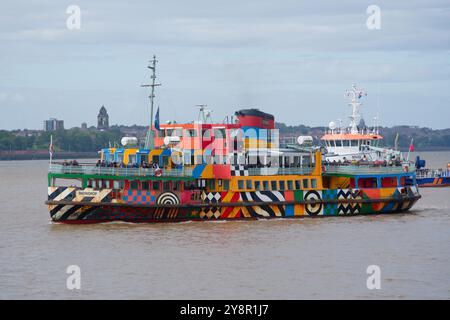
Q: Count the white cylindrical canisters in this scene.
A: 3